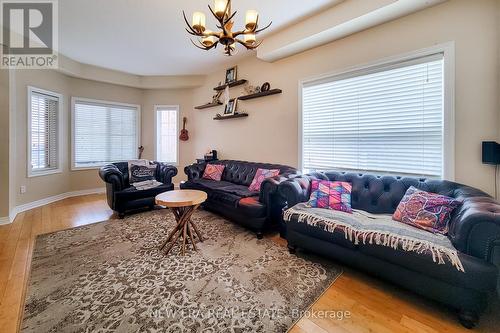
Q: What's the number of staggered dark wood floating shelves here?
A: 4